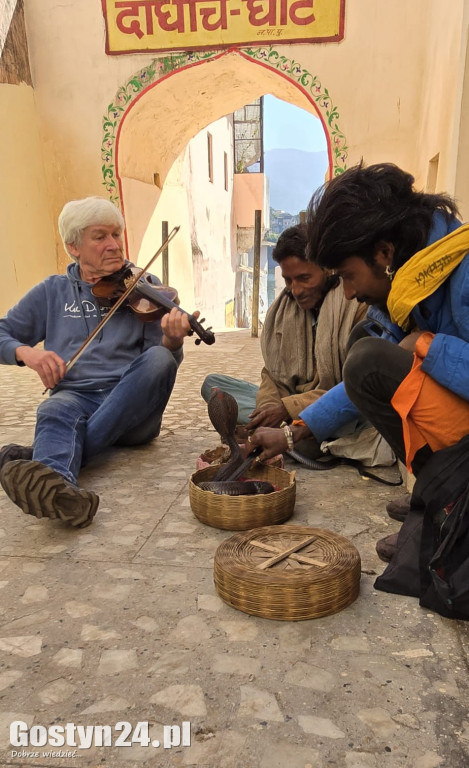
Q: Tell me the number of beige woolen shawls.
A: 1